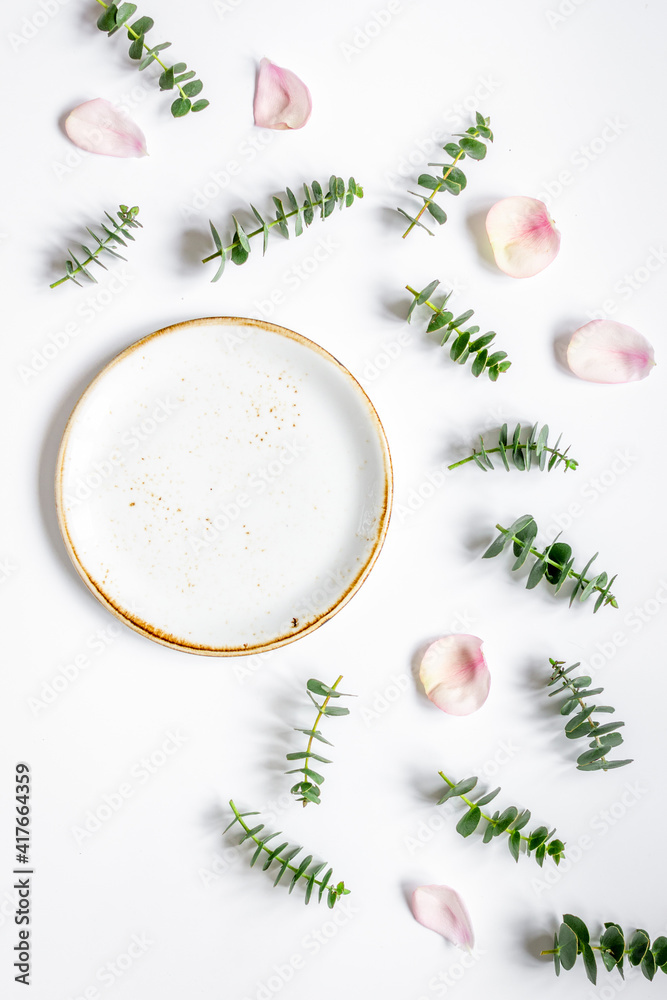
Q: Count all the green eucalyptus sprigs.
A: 12